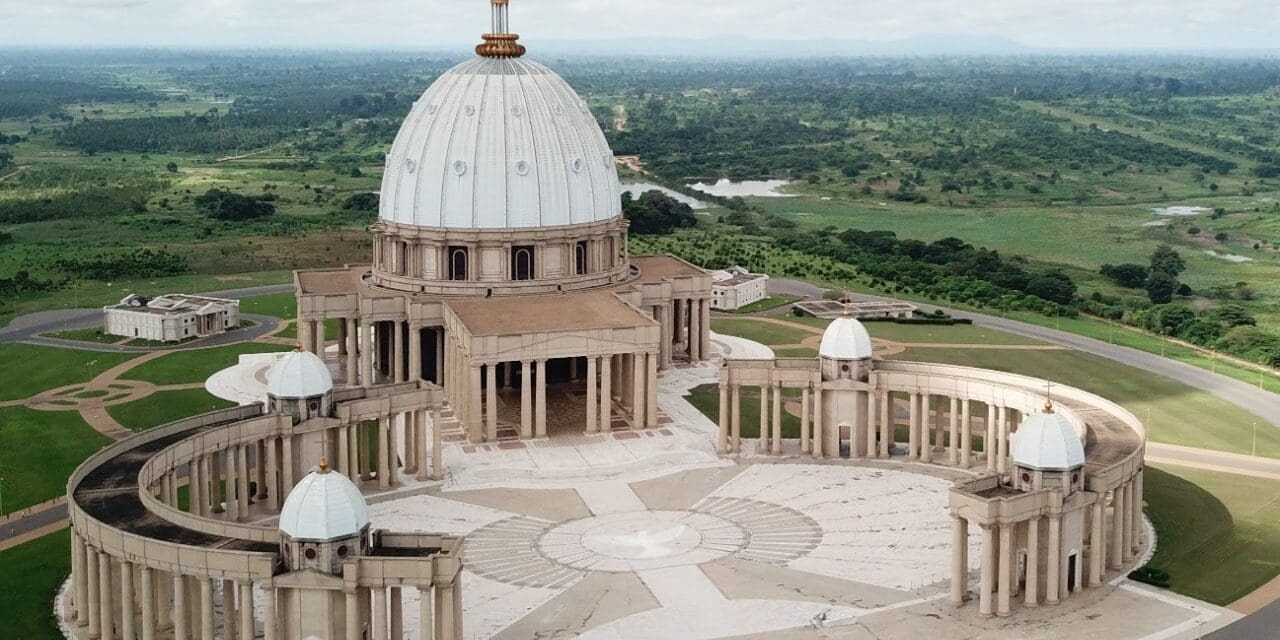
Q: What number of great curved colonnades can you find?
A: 2